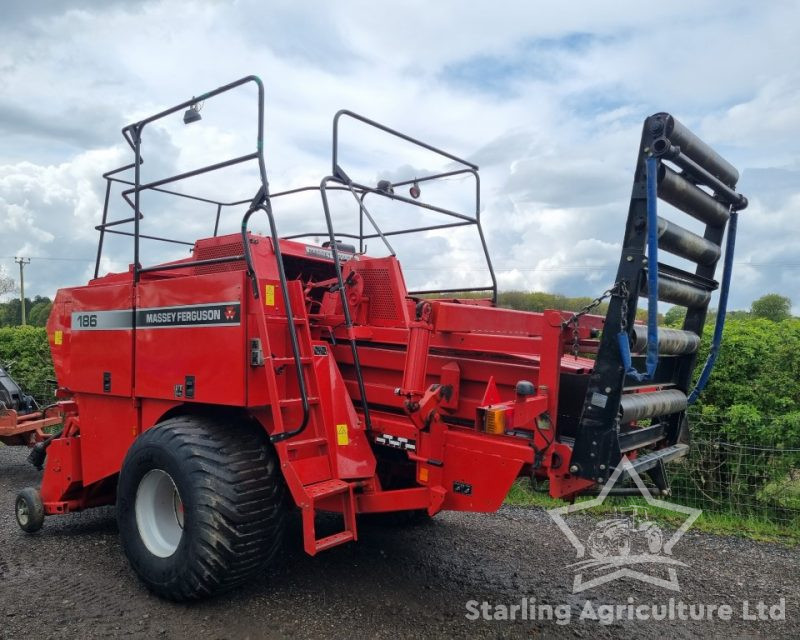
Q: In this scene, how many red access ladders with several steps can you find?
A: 1